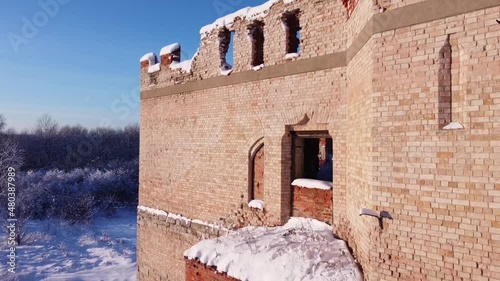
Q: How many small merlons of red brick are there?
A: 2